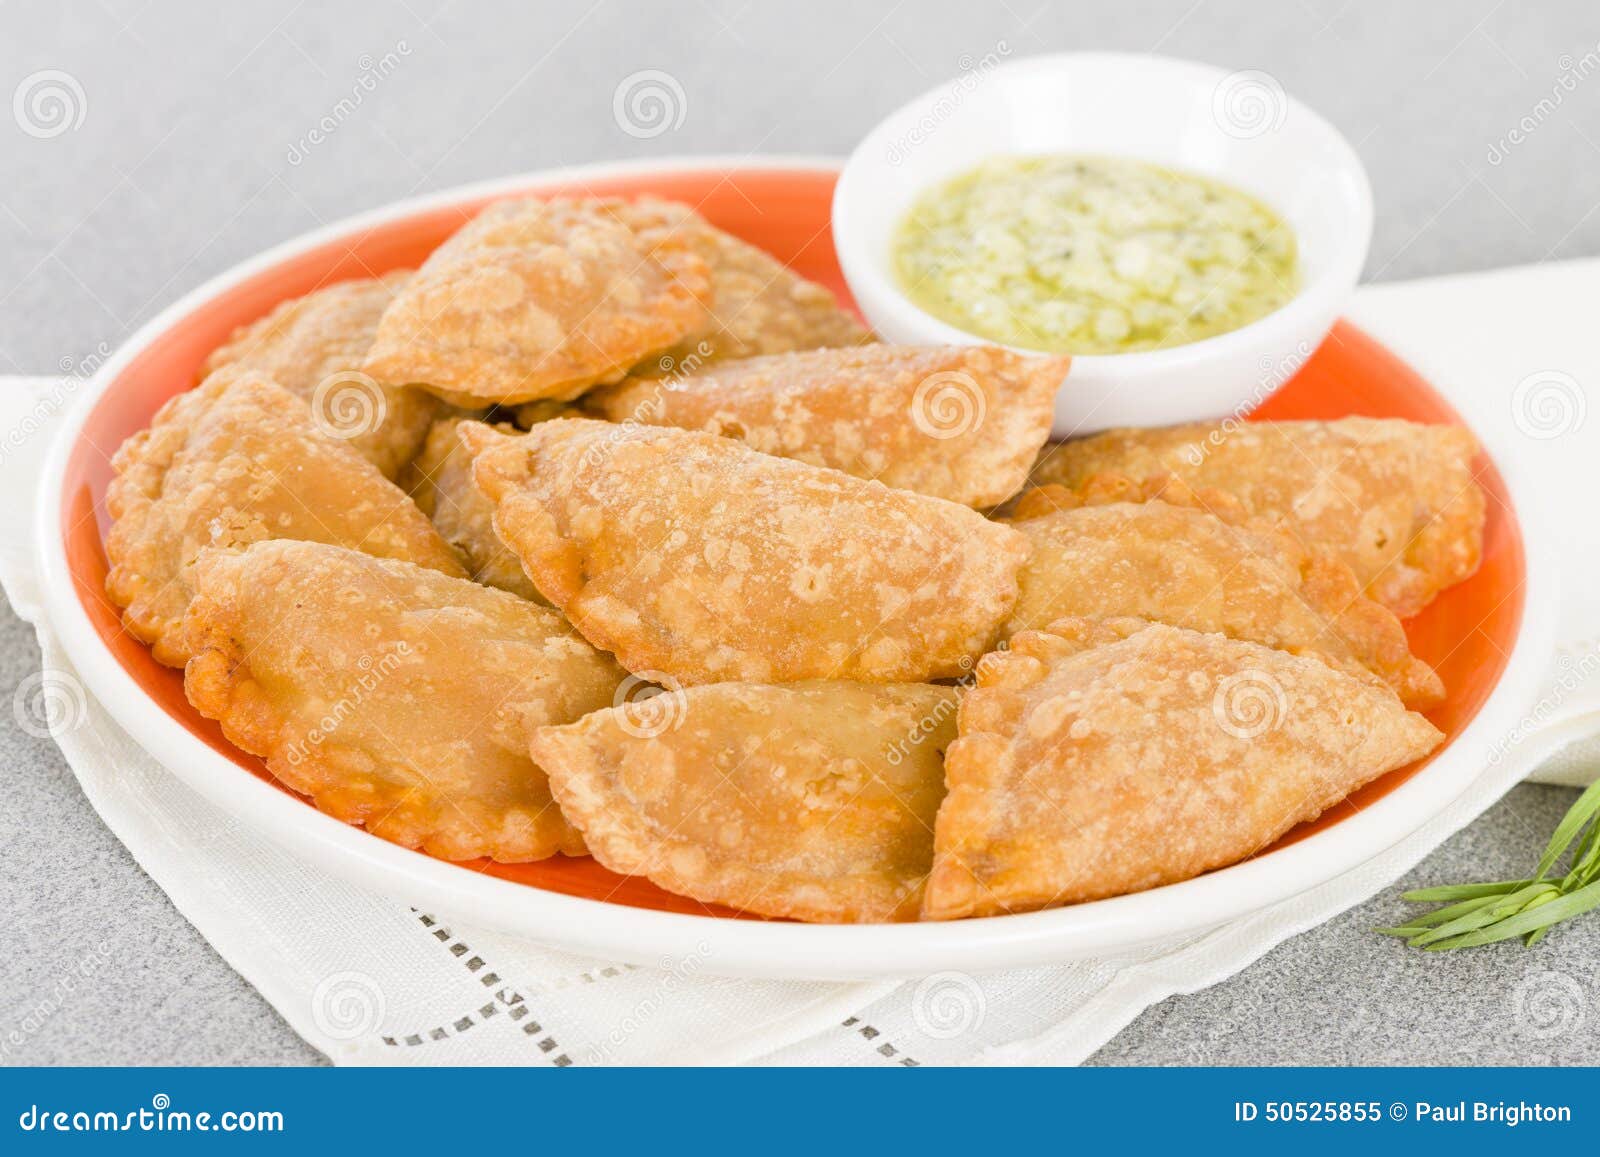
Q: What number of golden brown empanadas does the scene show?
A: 12